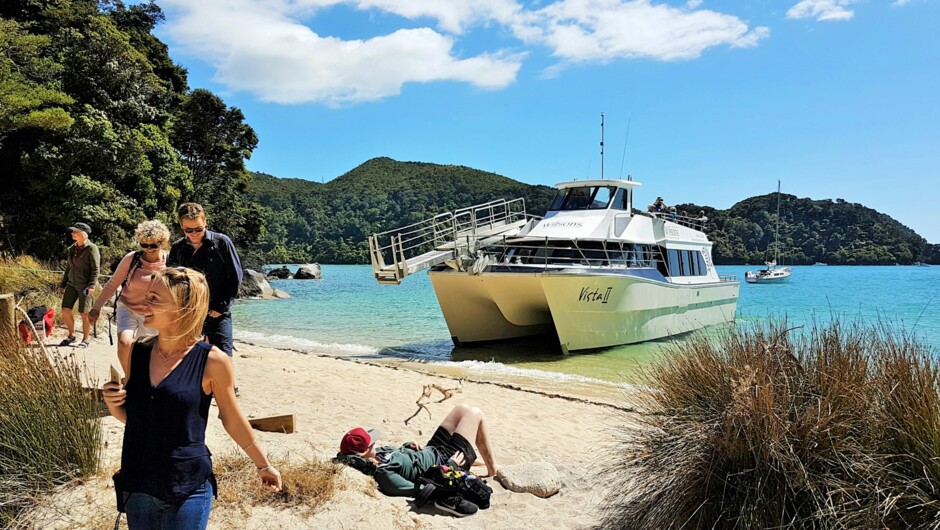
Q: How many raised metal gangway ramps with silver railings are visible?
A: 1